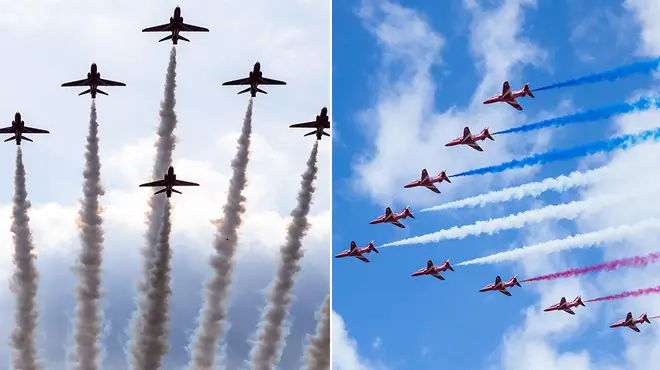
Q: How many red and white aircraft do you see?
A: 9